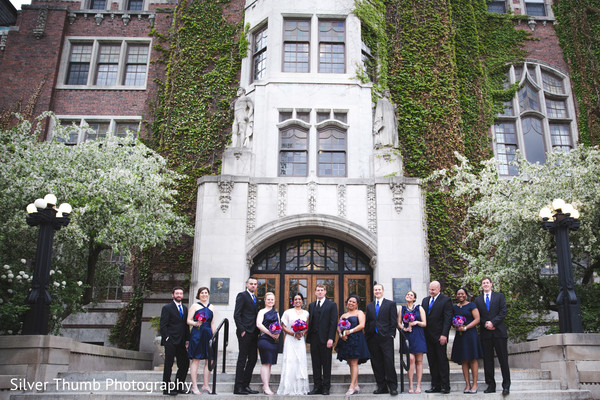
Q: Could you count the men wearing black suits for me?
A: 6